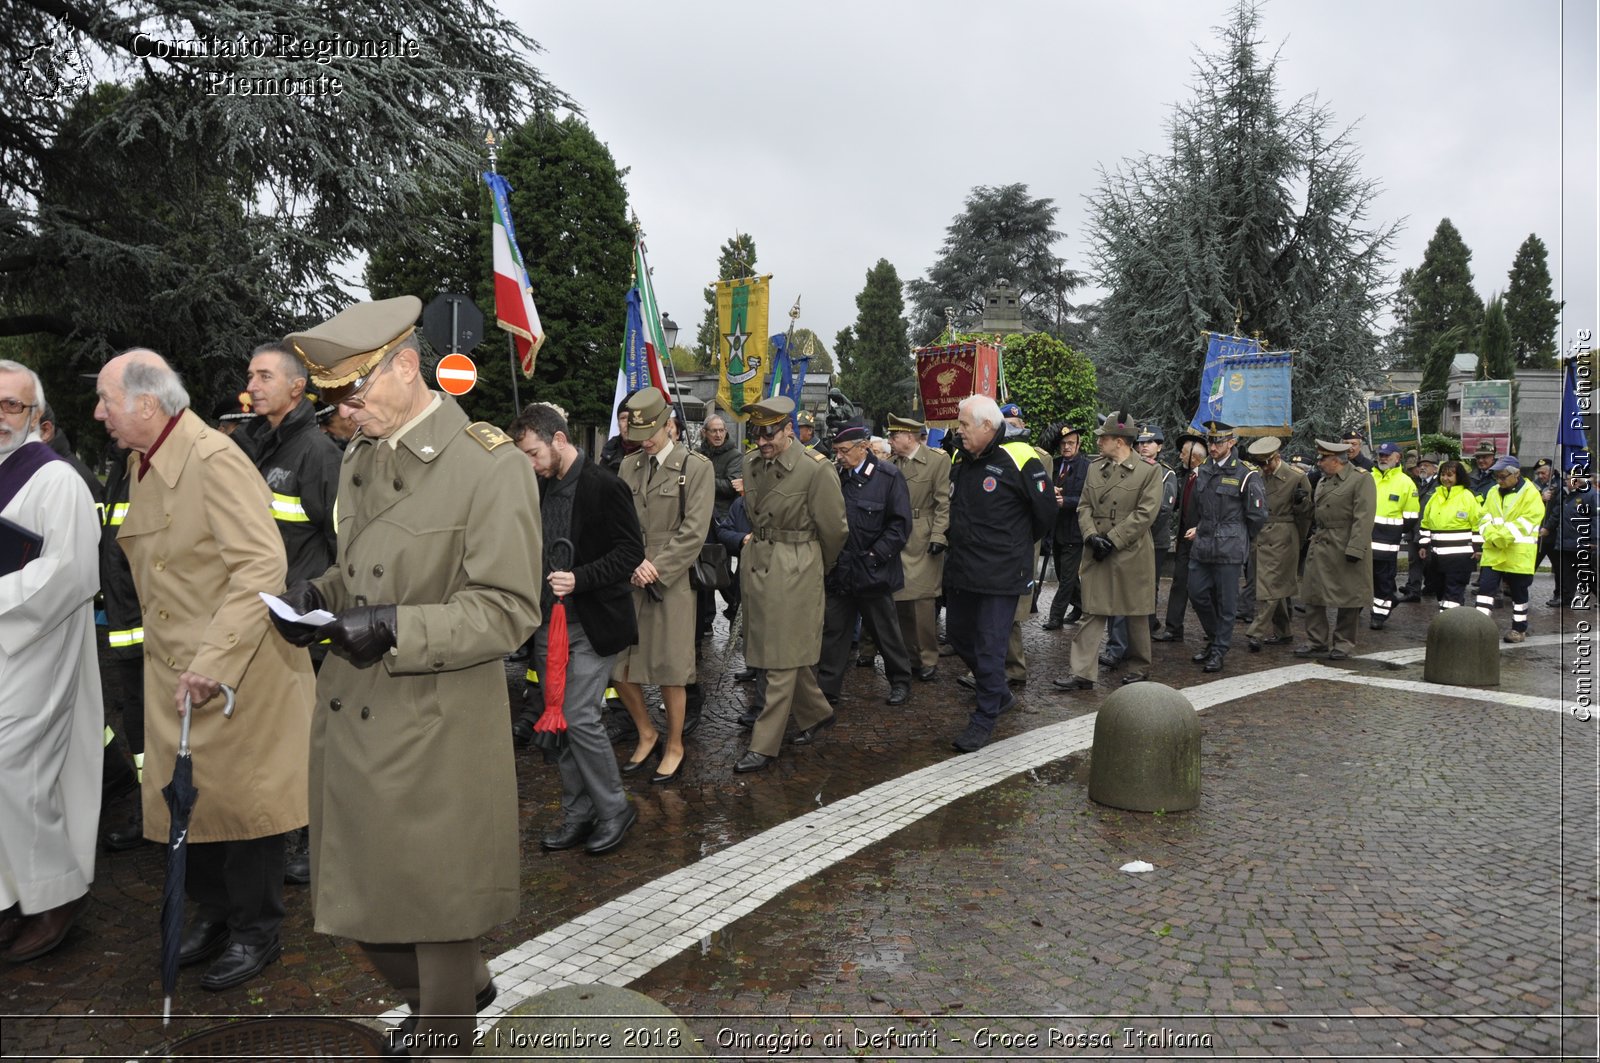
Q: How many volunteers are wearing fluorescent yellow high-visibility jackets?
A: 3